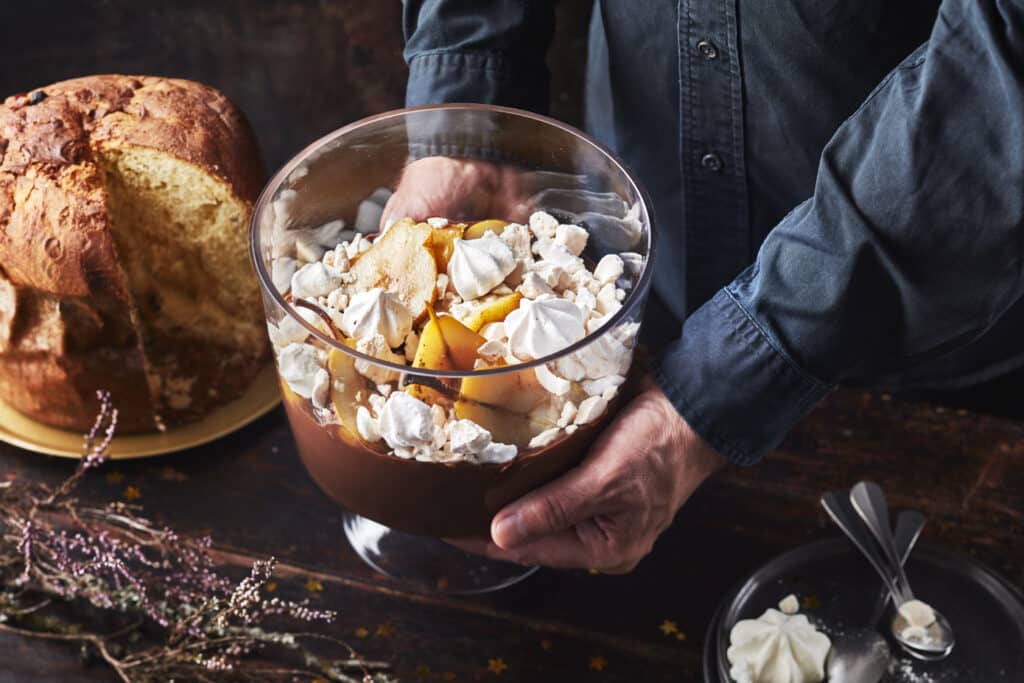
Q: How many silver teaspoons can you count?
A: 3